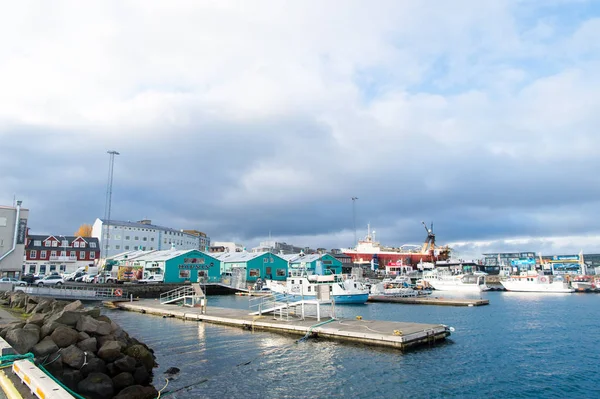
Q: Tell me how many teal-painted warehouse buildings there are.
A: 3